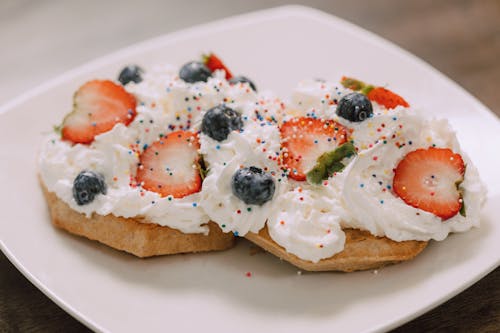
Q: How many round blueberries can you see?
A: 7